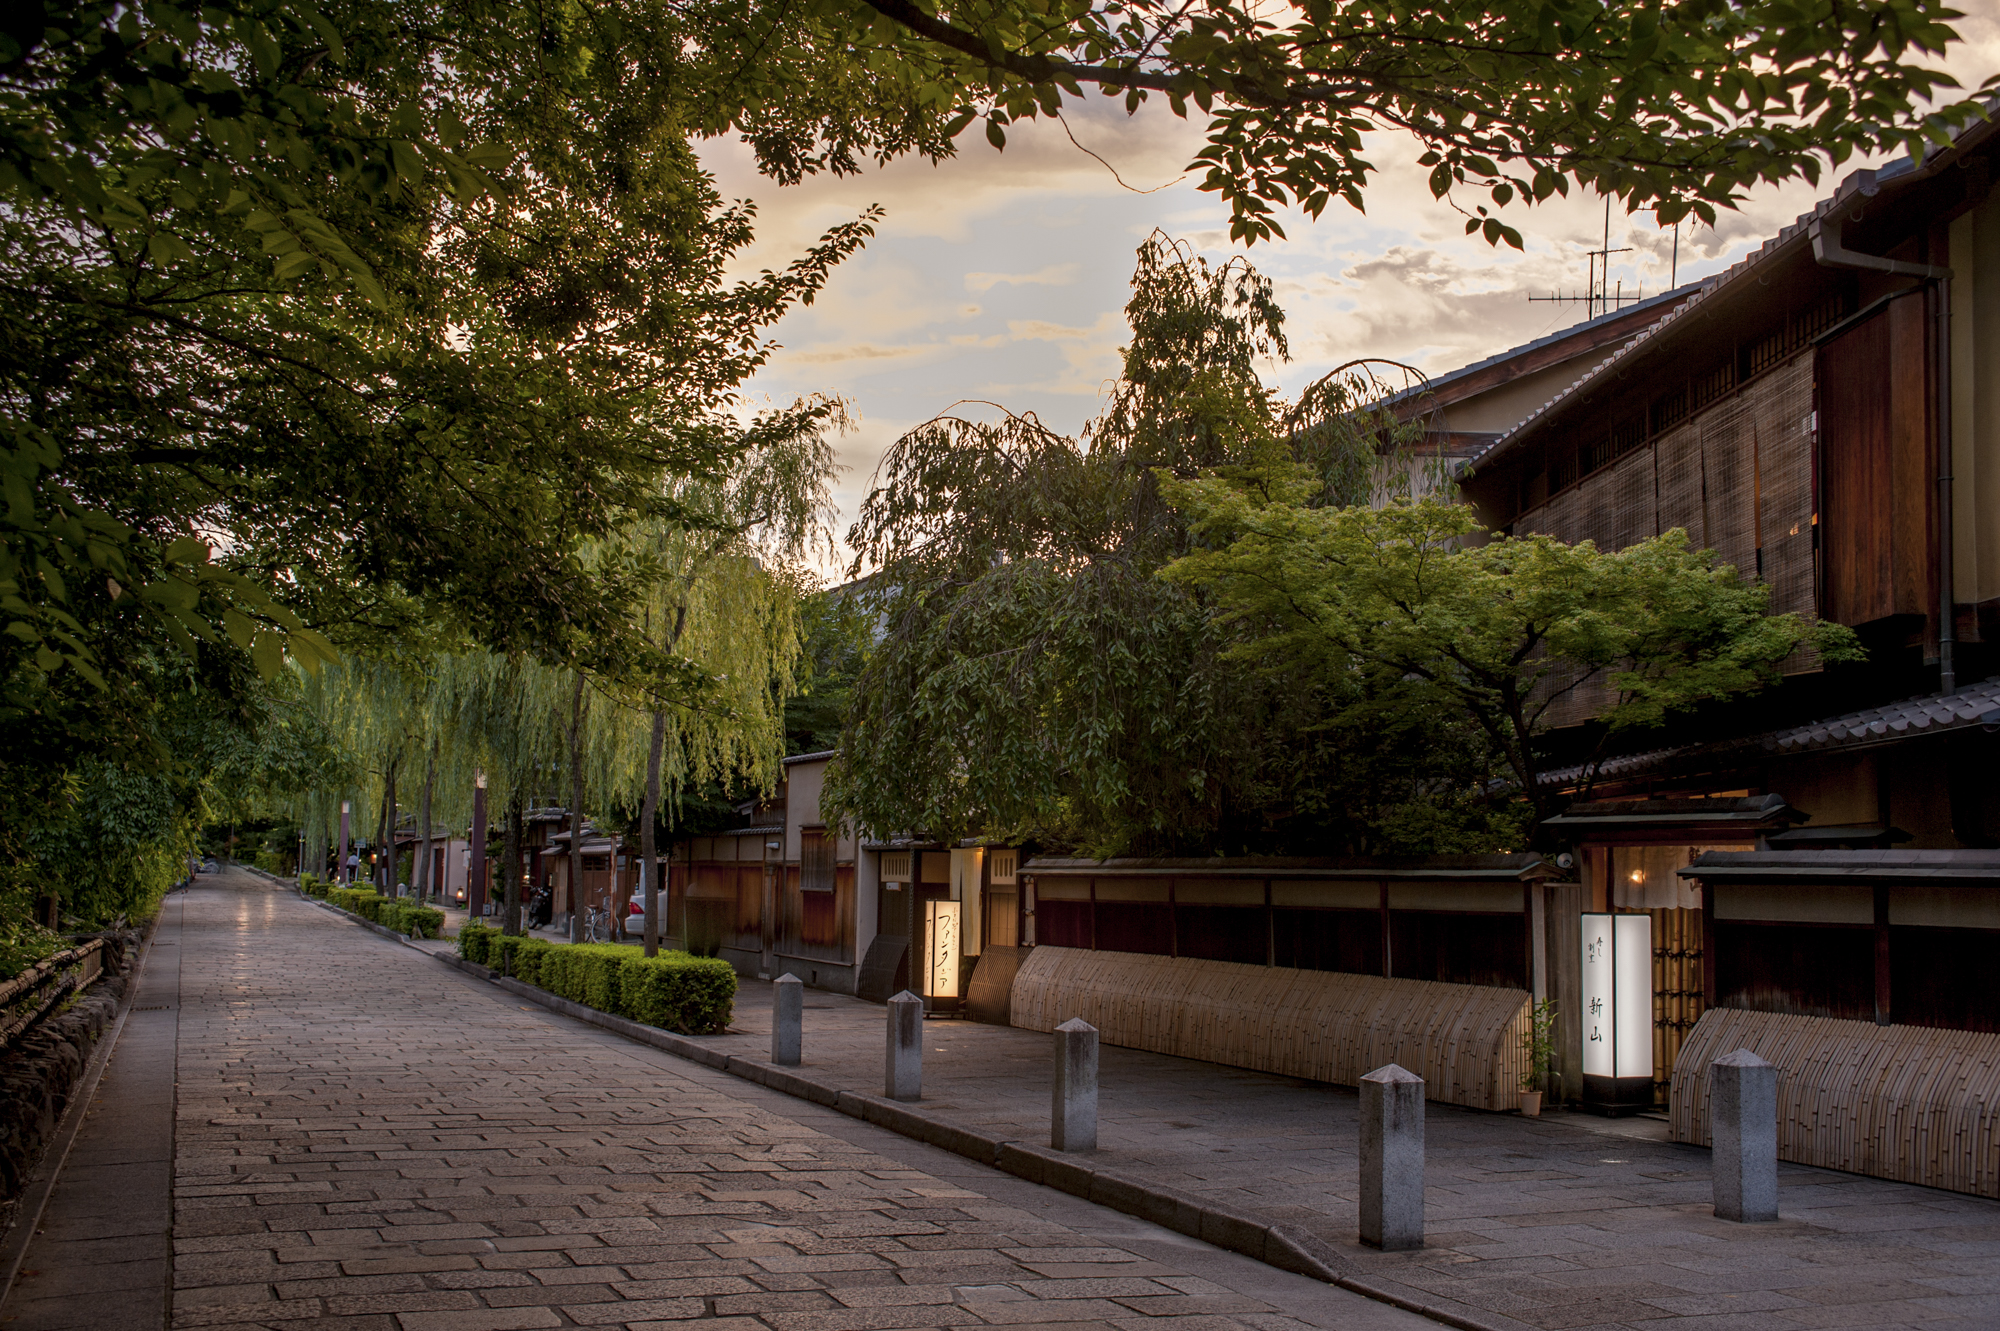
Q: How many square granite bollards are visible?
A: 5